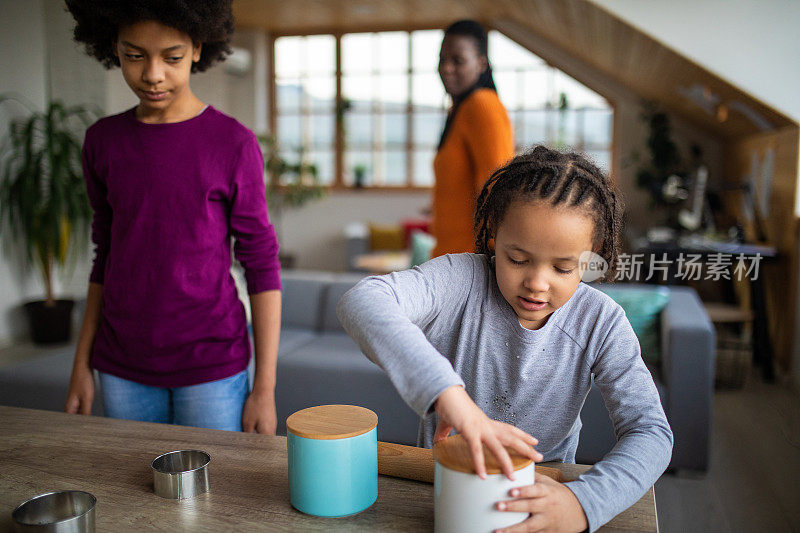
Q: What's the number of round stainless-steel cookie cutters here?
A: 2